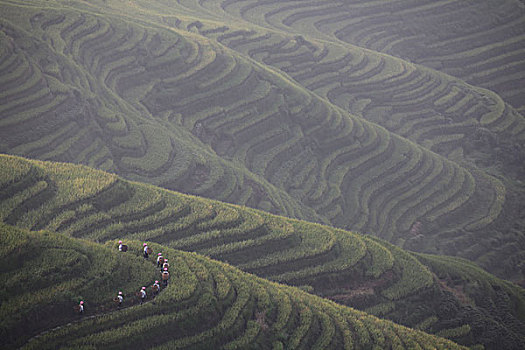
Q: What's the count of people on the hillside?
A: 9